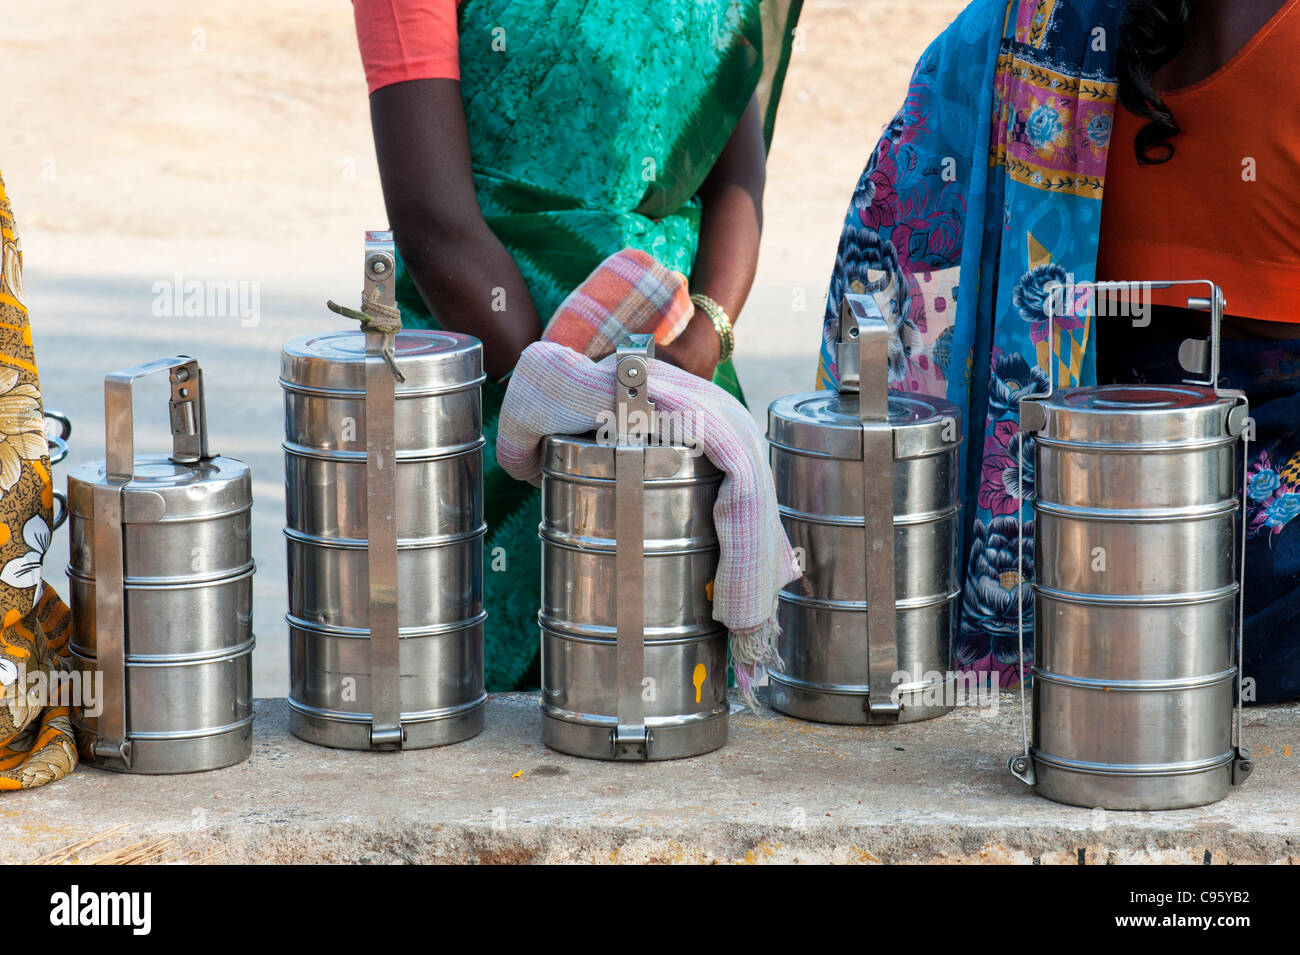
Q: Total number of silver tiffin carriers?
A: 5